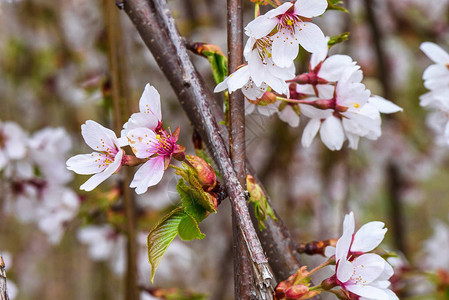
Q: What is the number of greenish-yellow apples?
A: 0